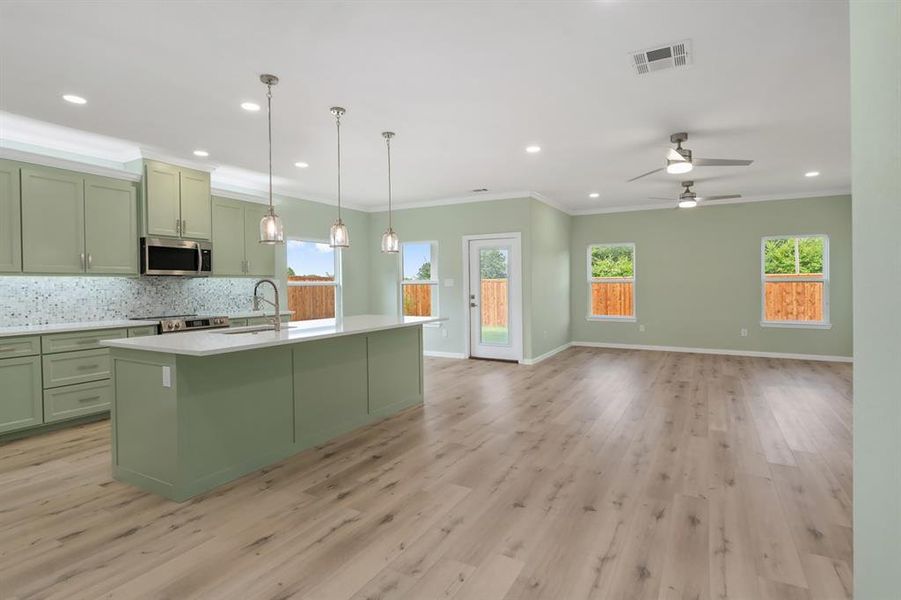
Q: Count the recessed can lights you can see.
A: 7